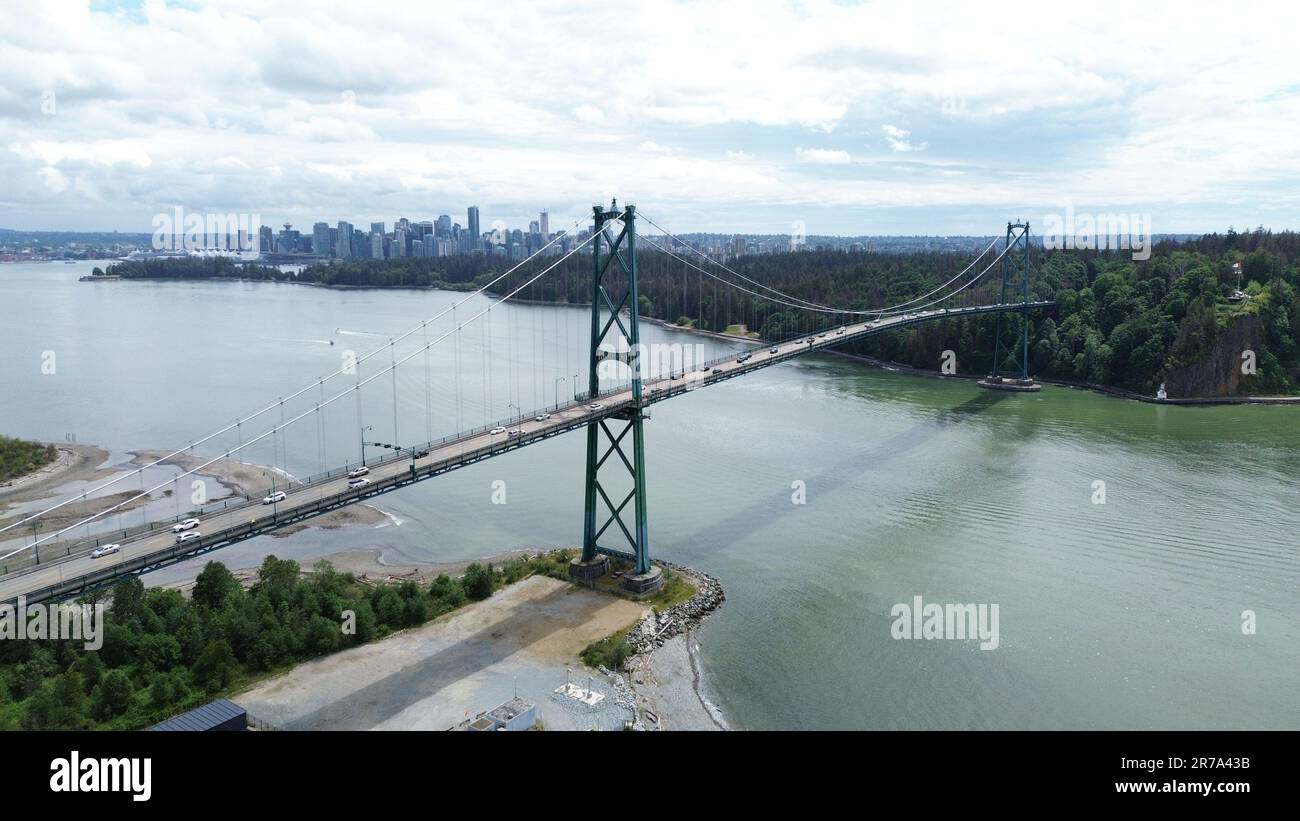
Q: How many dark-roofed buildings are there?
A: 1